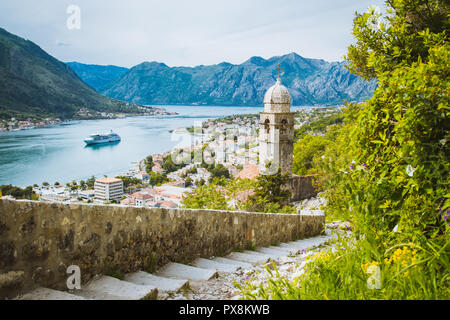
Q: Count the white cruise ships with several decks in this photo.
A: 1